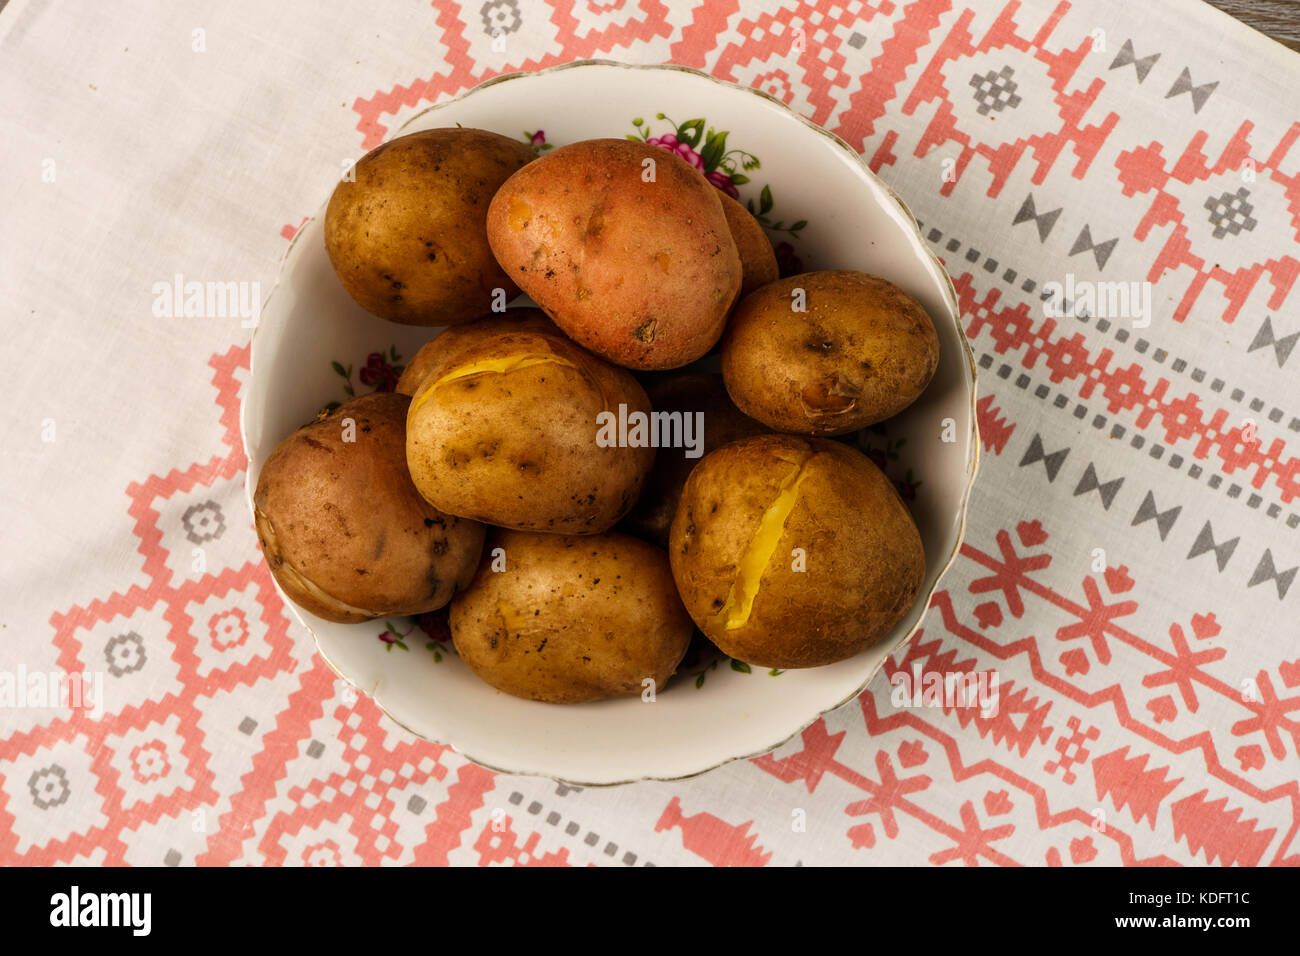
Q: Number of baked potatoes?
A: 10